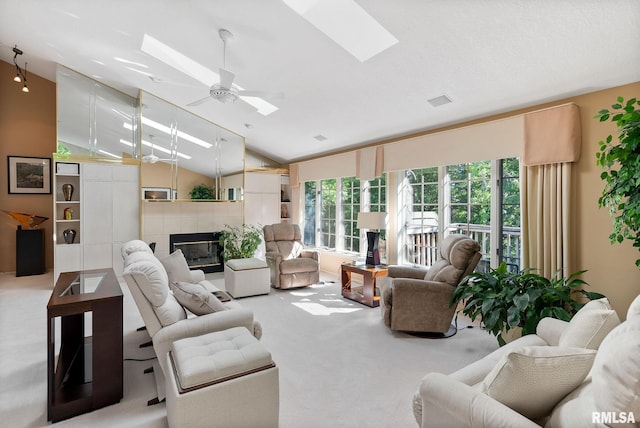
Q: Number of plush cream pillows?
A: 4